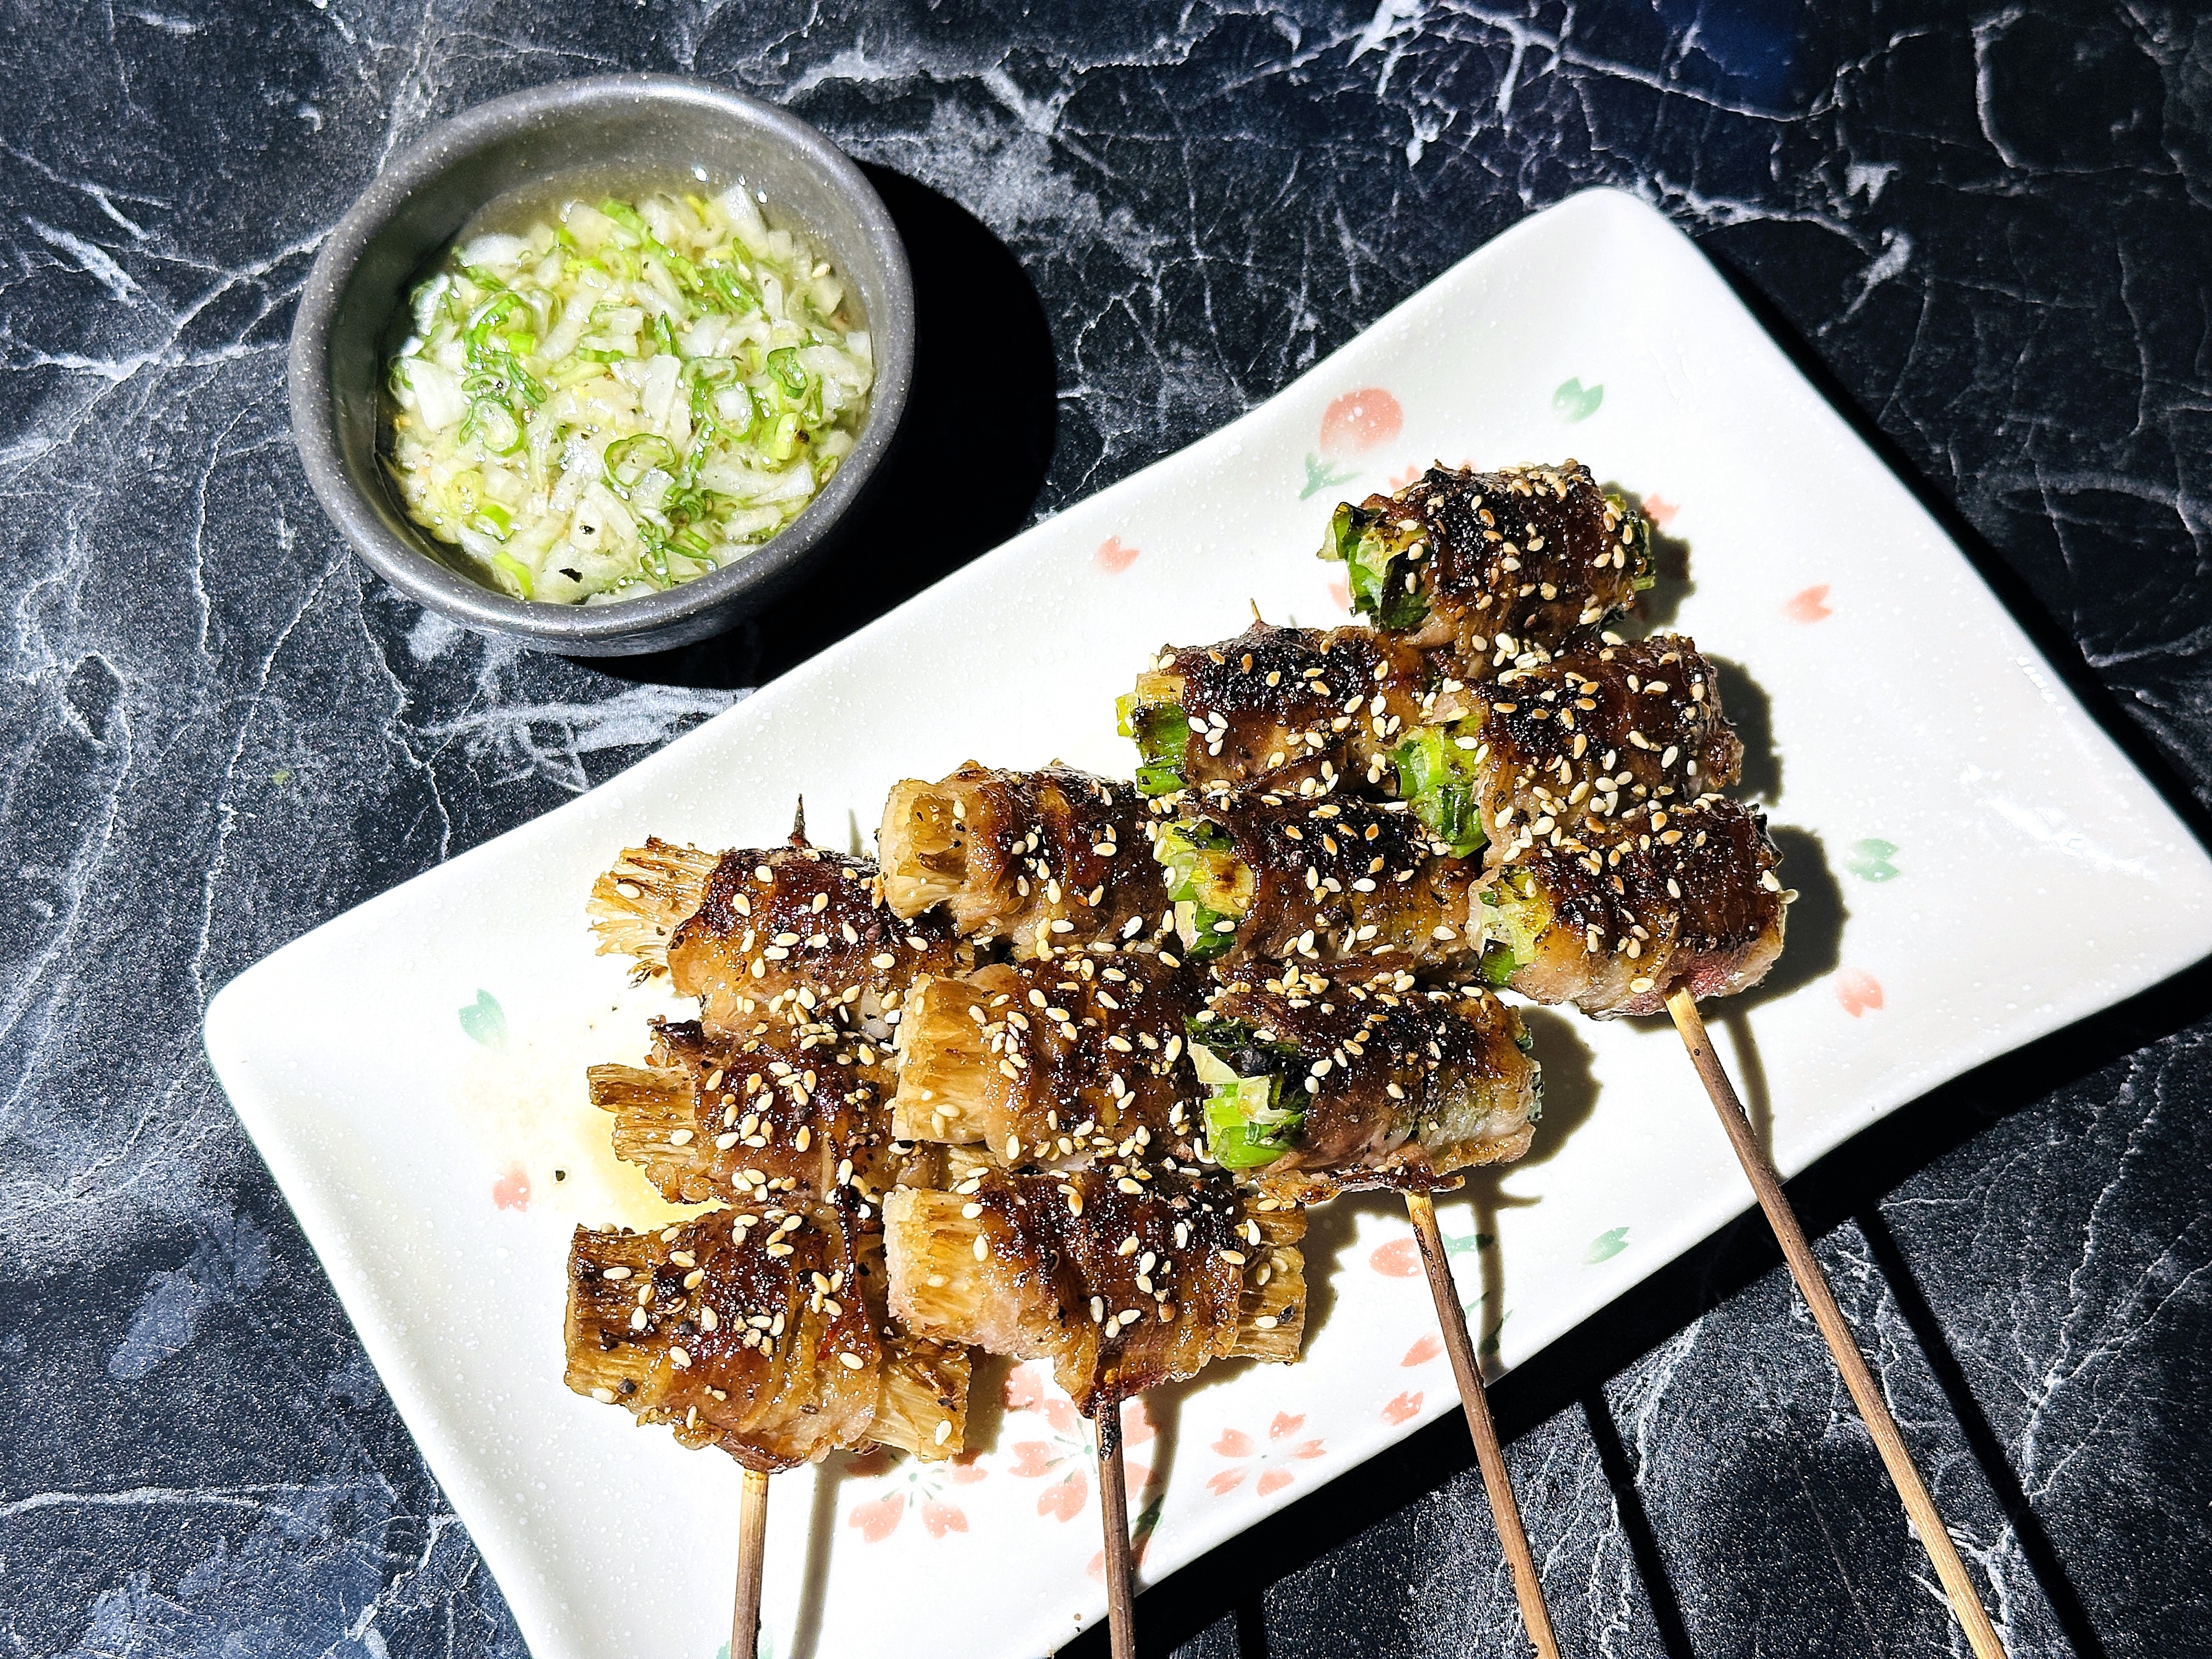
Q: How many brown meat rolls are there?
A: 12